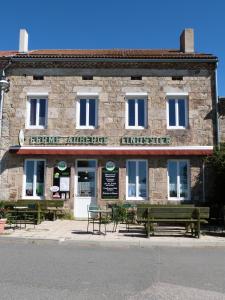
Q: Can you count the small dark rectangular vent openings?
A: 4